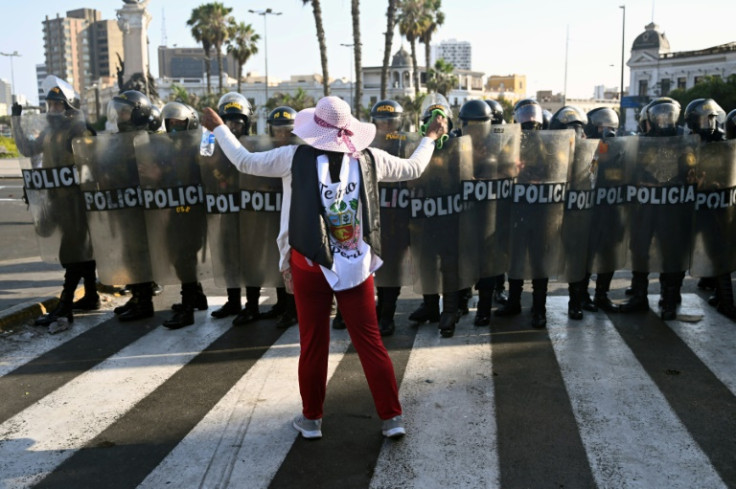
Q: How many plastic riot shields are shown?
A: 13